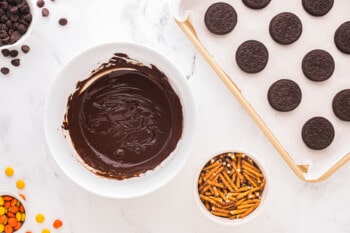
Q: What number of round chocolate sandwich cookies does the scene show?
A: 10